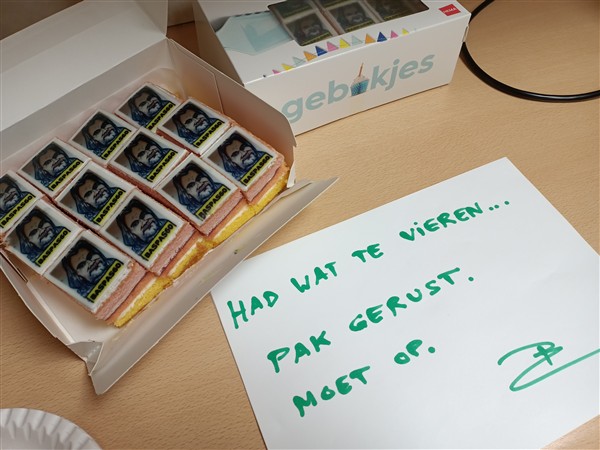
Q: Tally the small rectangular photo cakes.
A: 12